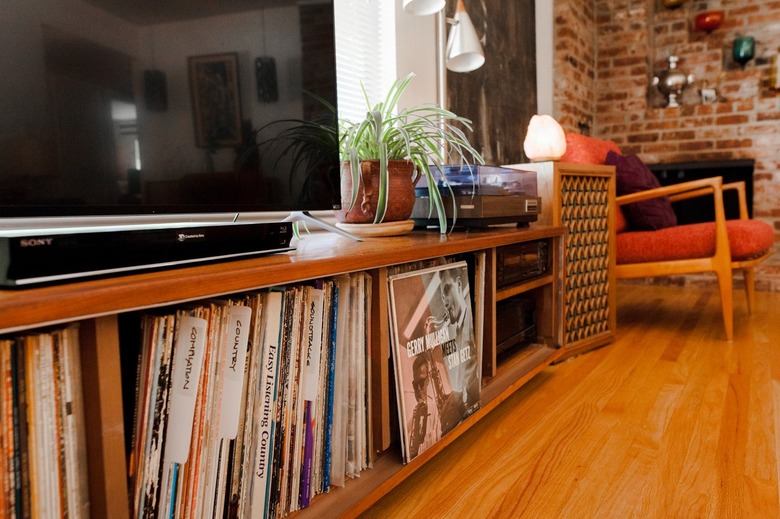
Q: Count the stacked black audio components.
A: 2